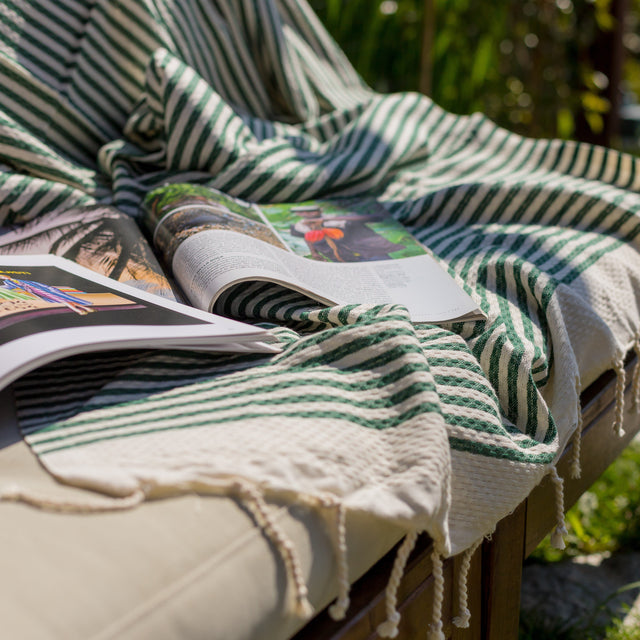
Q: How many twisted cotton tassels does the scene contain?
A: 10